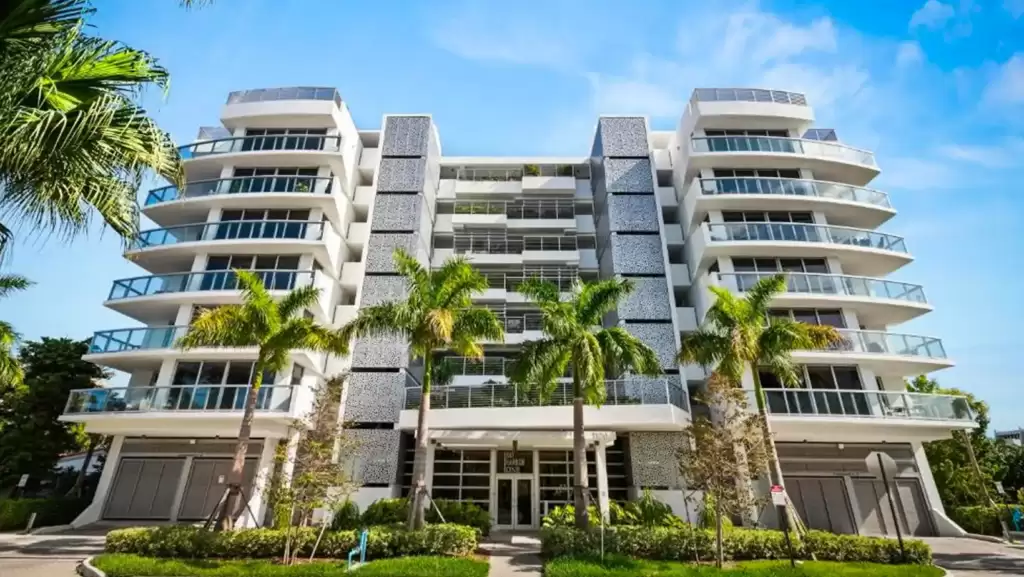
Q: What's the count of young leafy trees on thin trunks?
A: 2